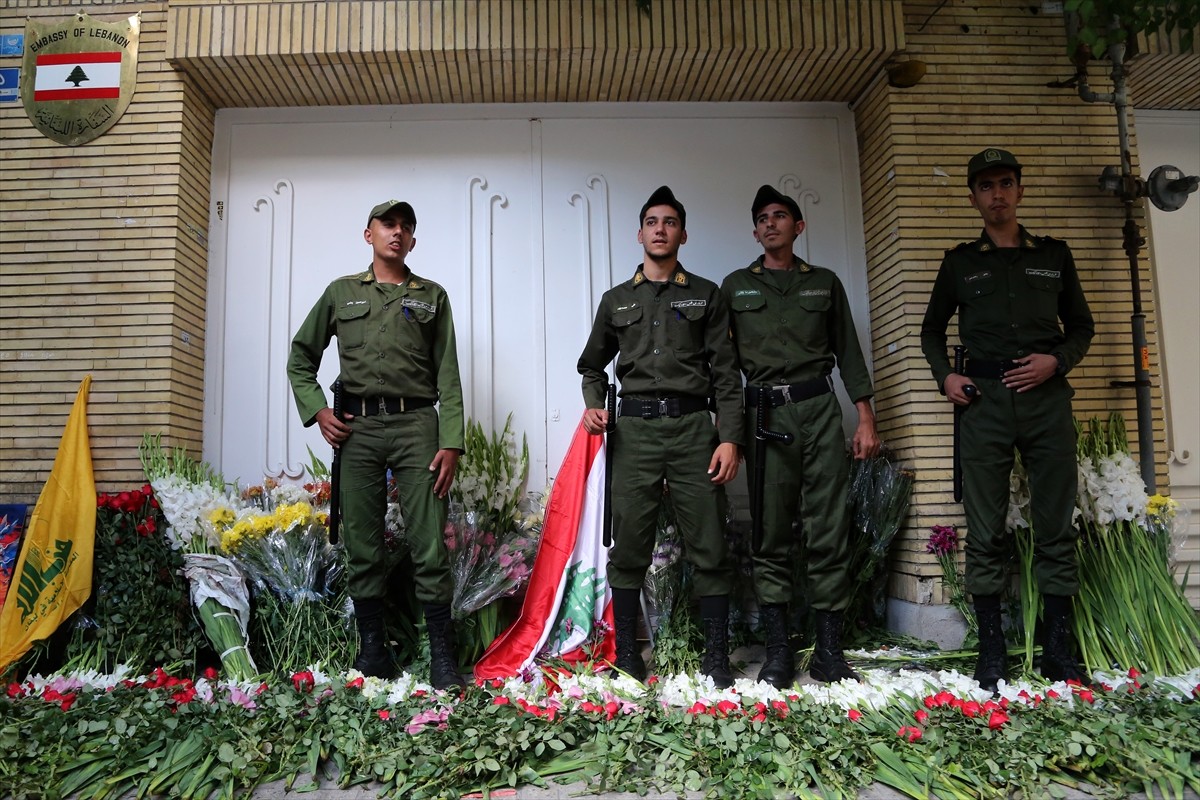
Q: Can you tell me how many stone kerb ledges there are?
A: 1